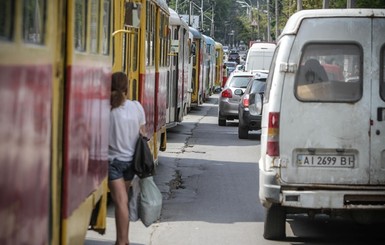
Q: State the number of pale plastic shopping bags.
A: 2